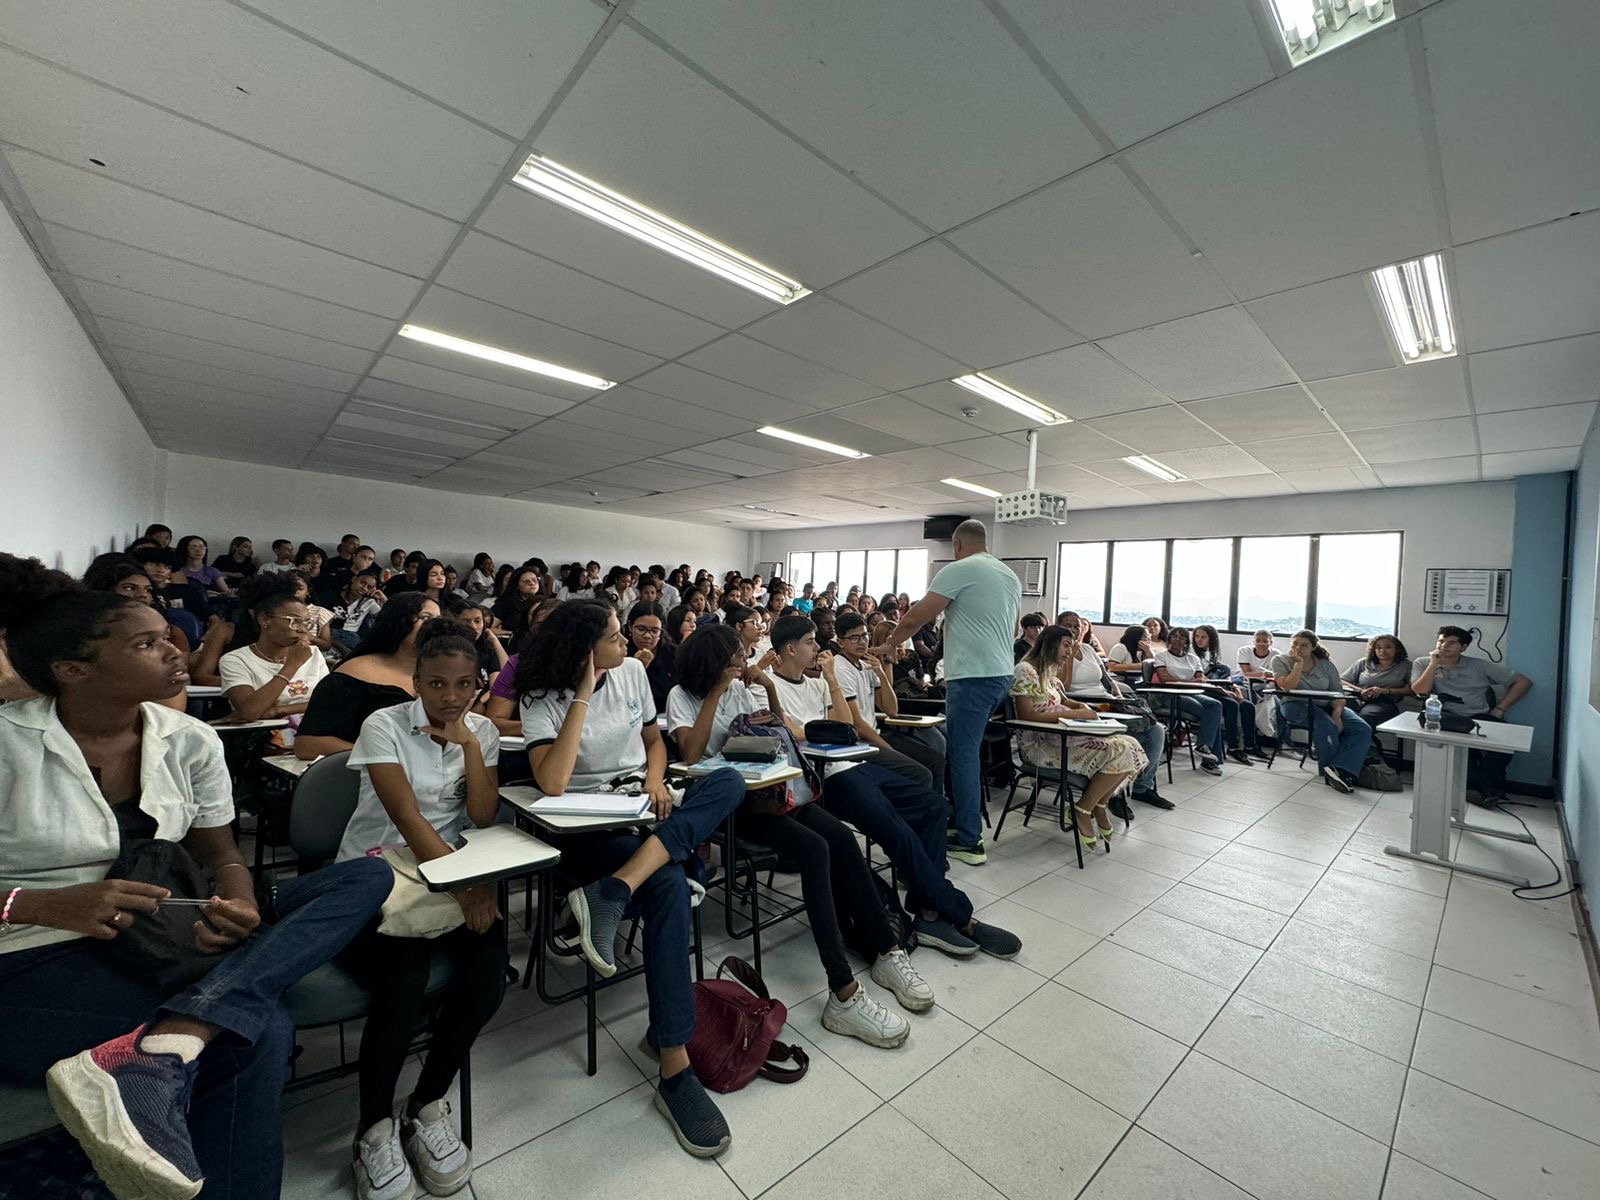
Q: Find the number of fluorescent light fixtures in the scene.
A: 8